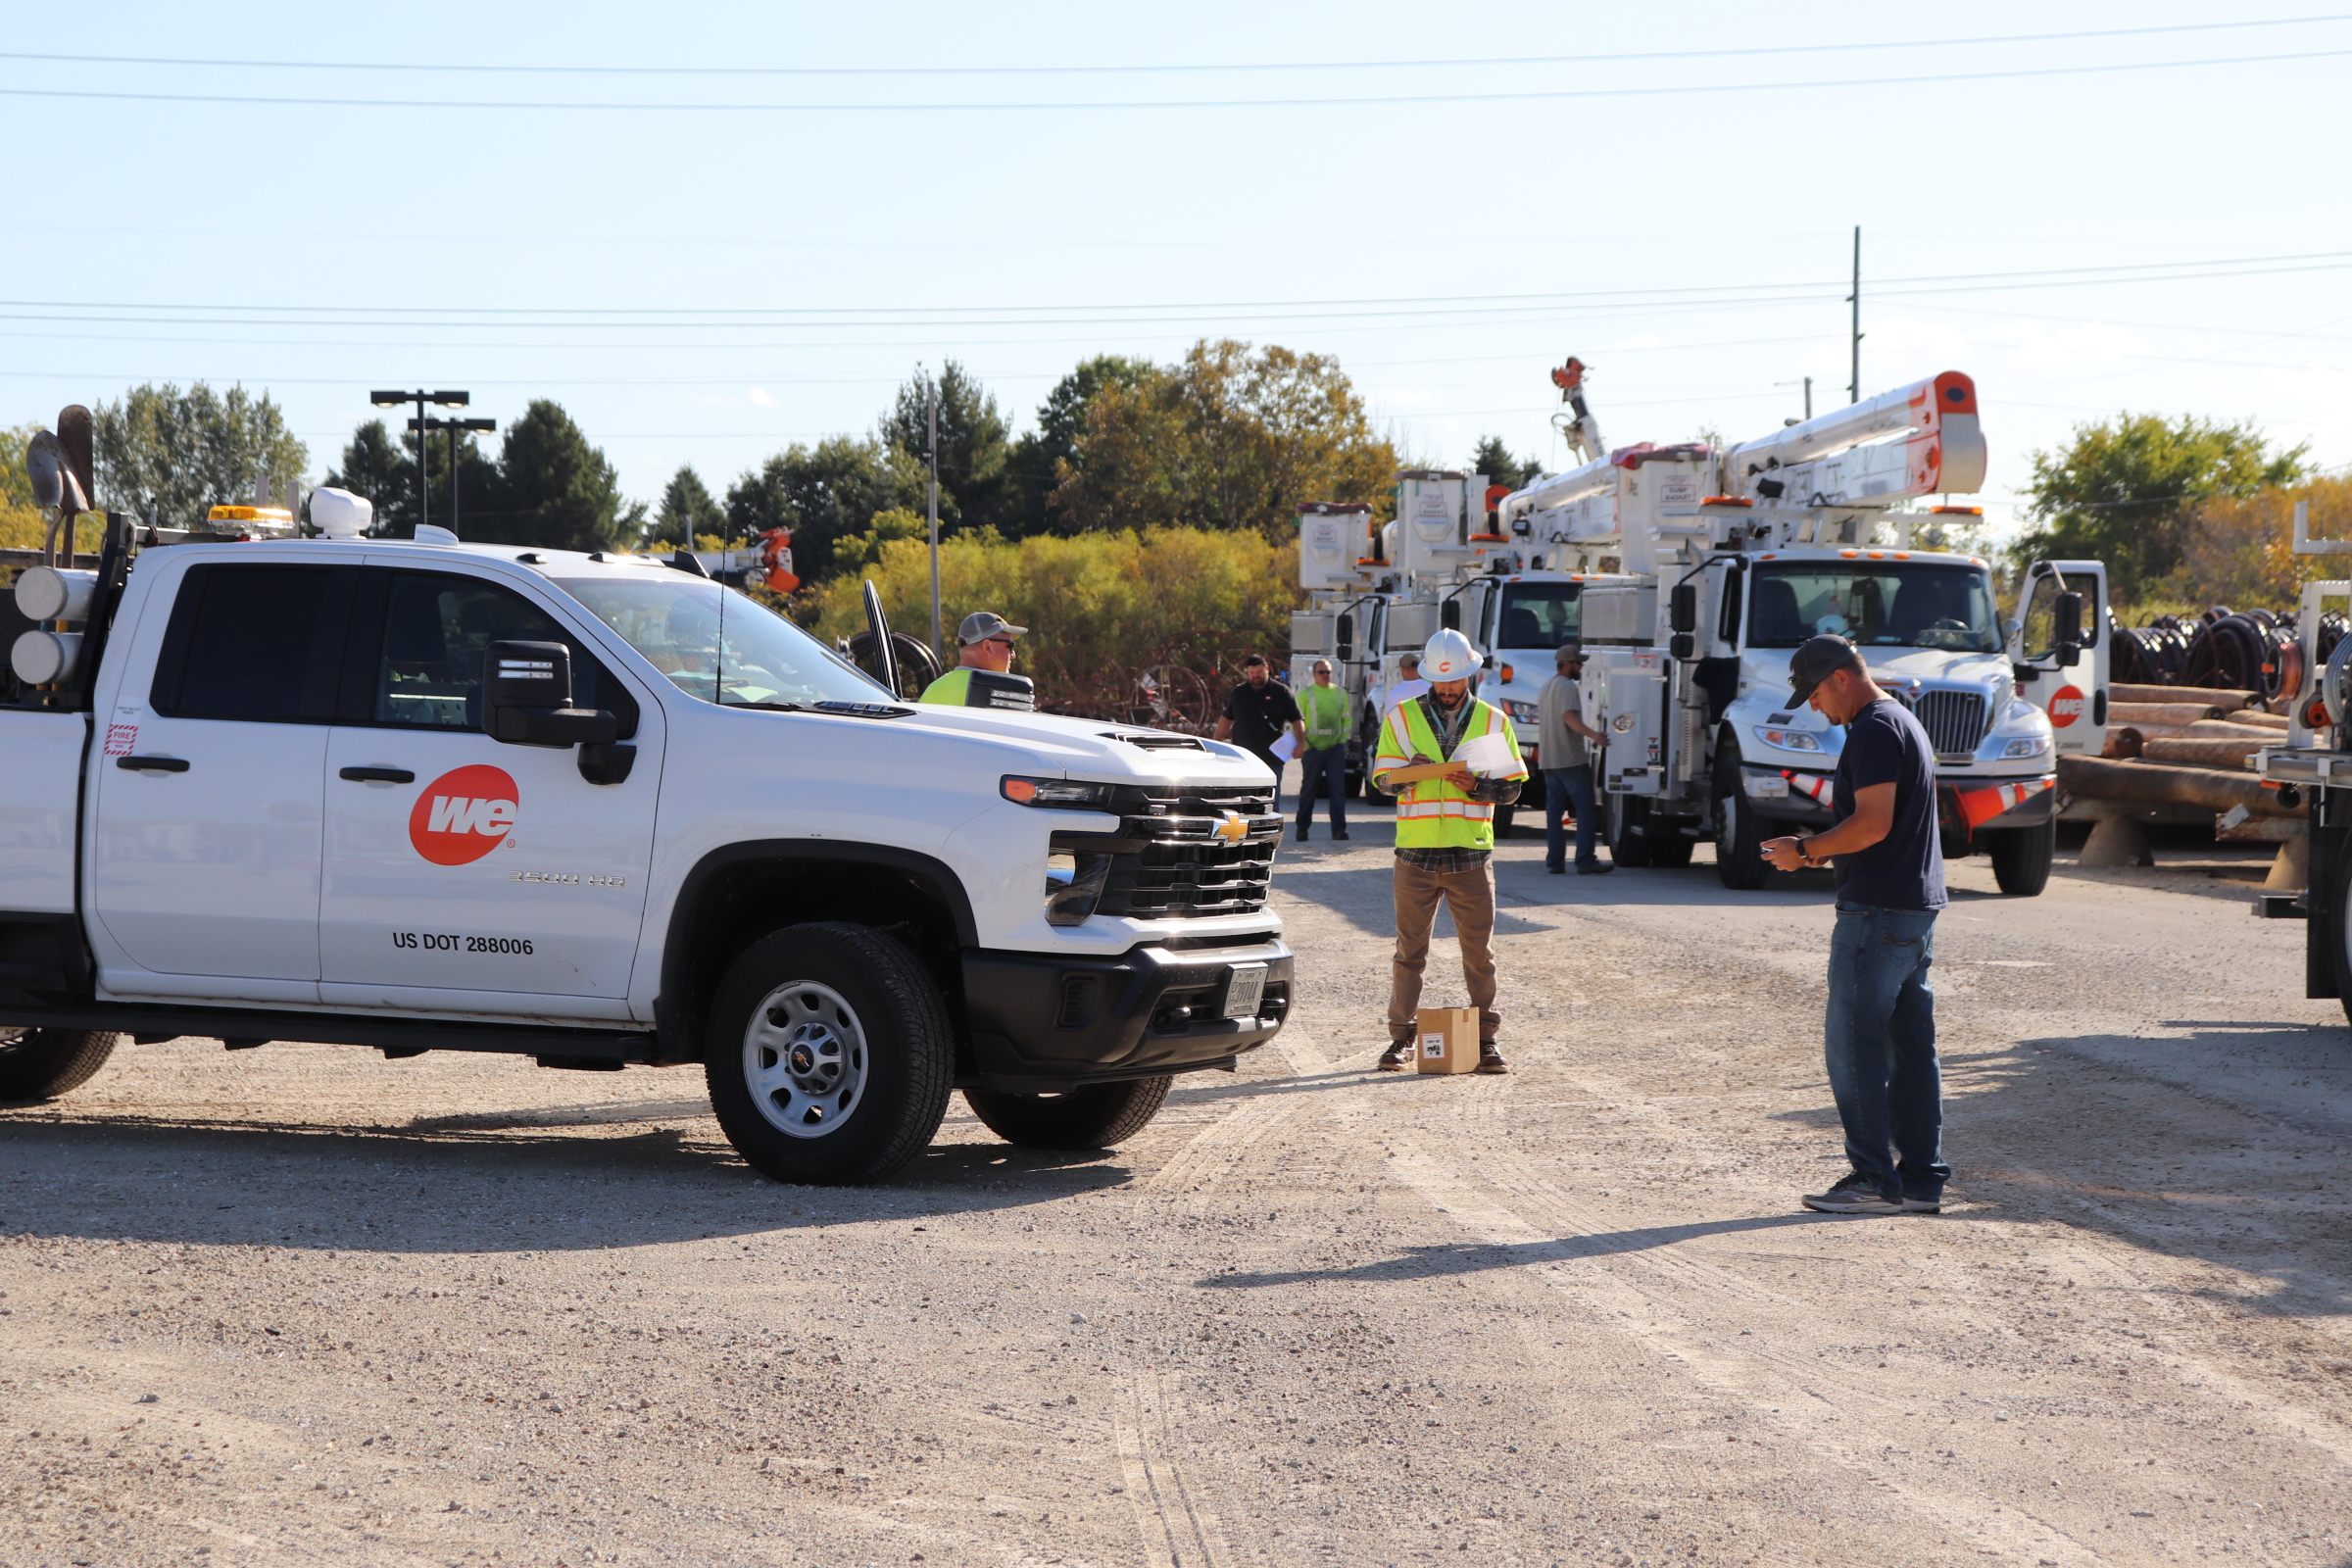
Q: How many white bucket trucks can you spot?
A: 3